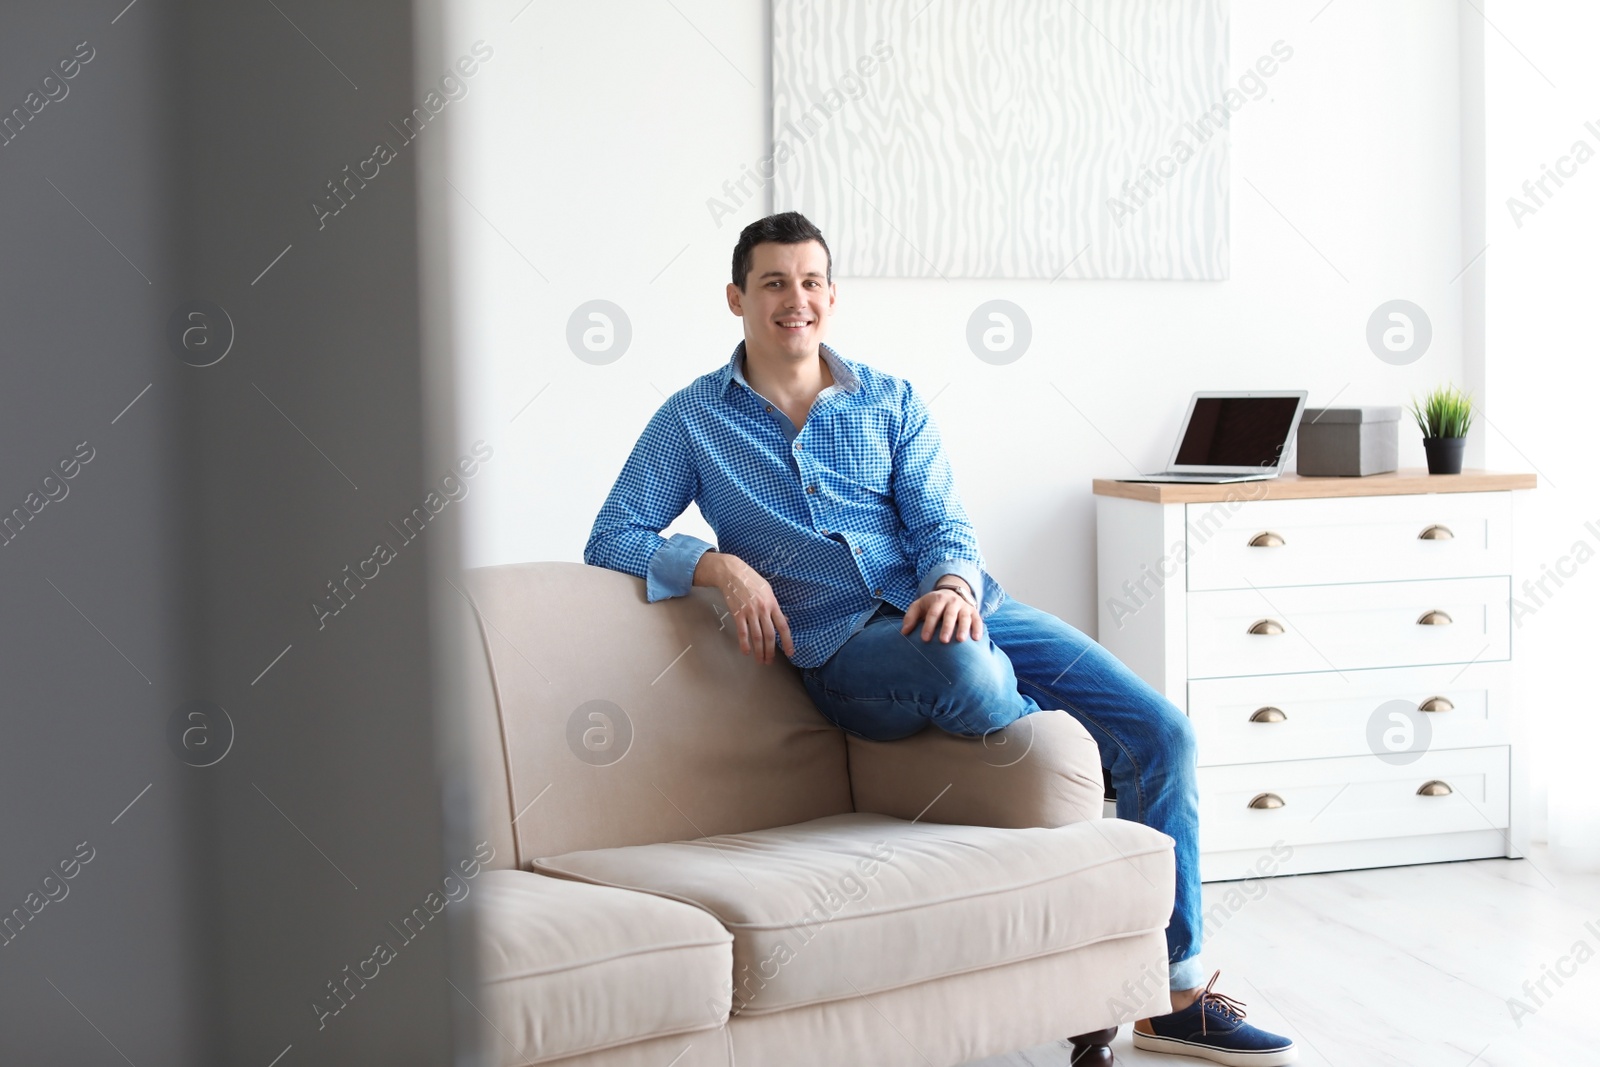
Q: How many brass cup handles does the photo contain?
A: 8